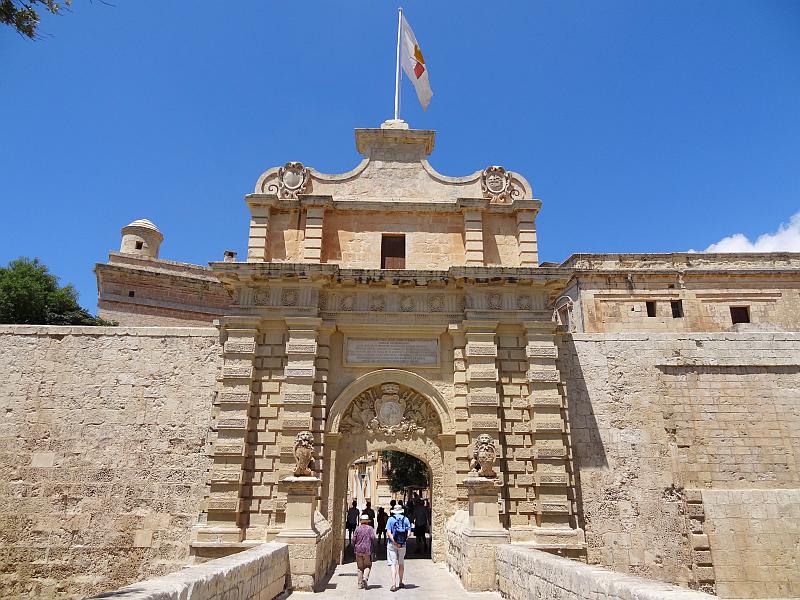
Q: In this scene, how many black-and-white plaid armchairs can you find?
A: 0